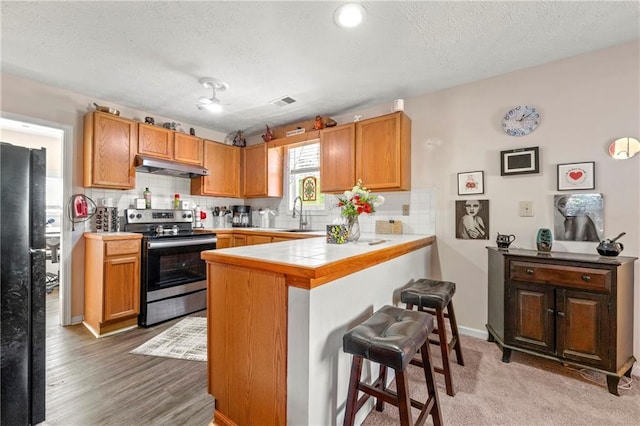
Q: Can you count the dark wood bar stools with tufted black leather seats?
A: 2